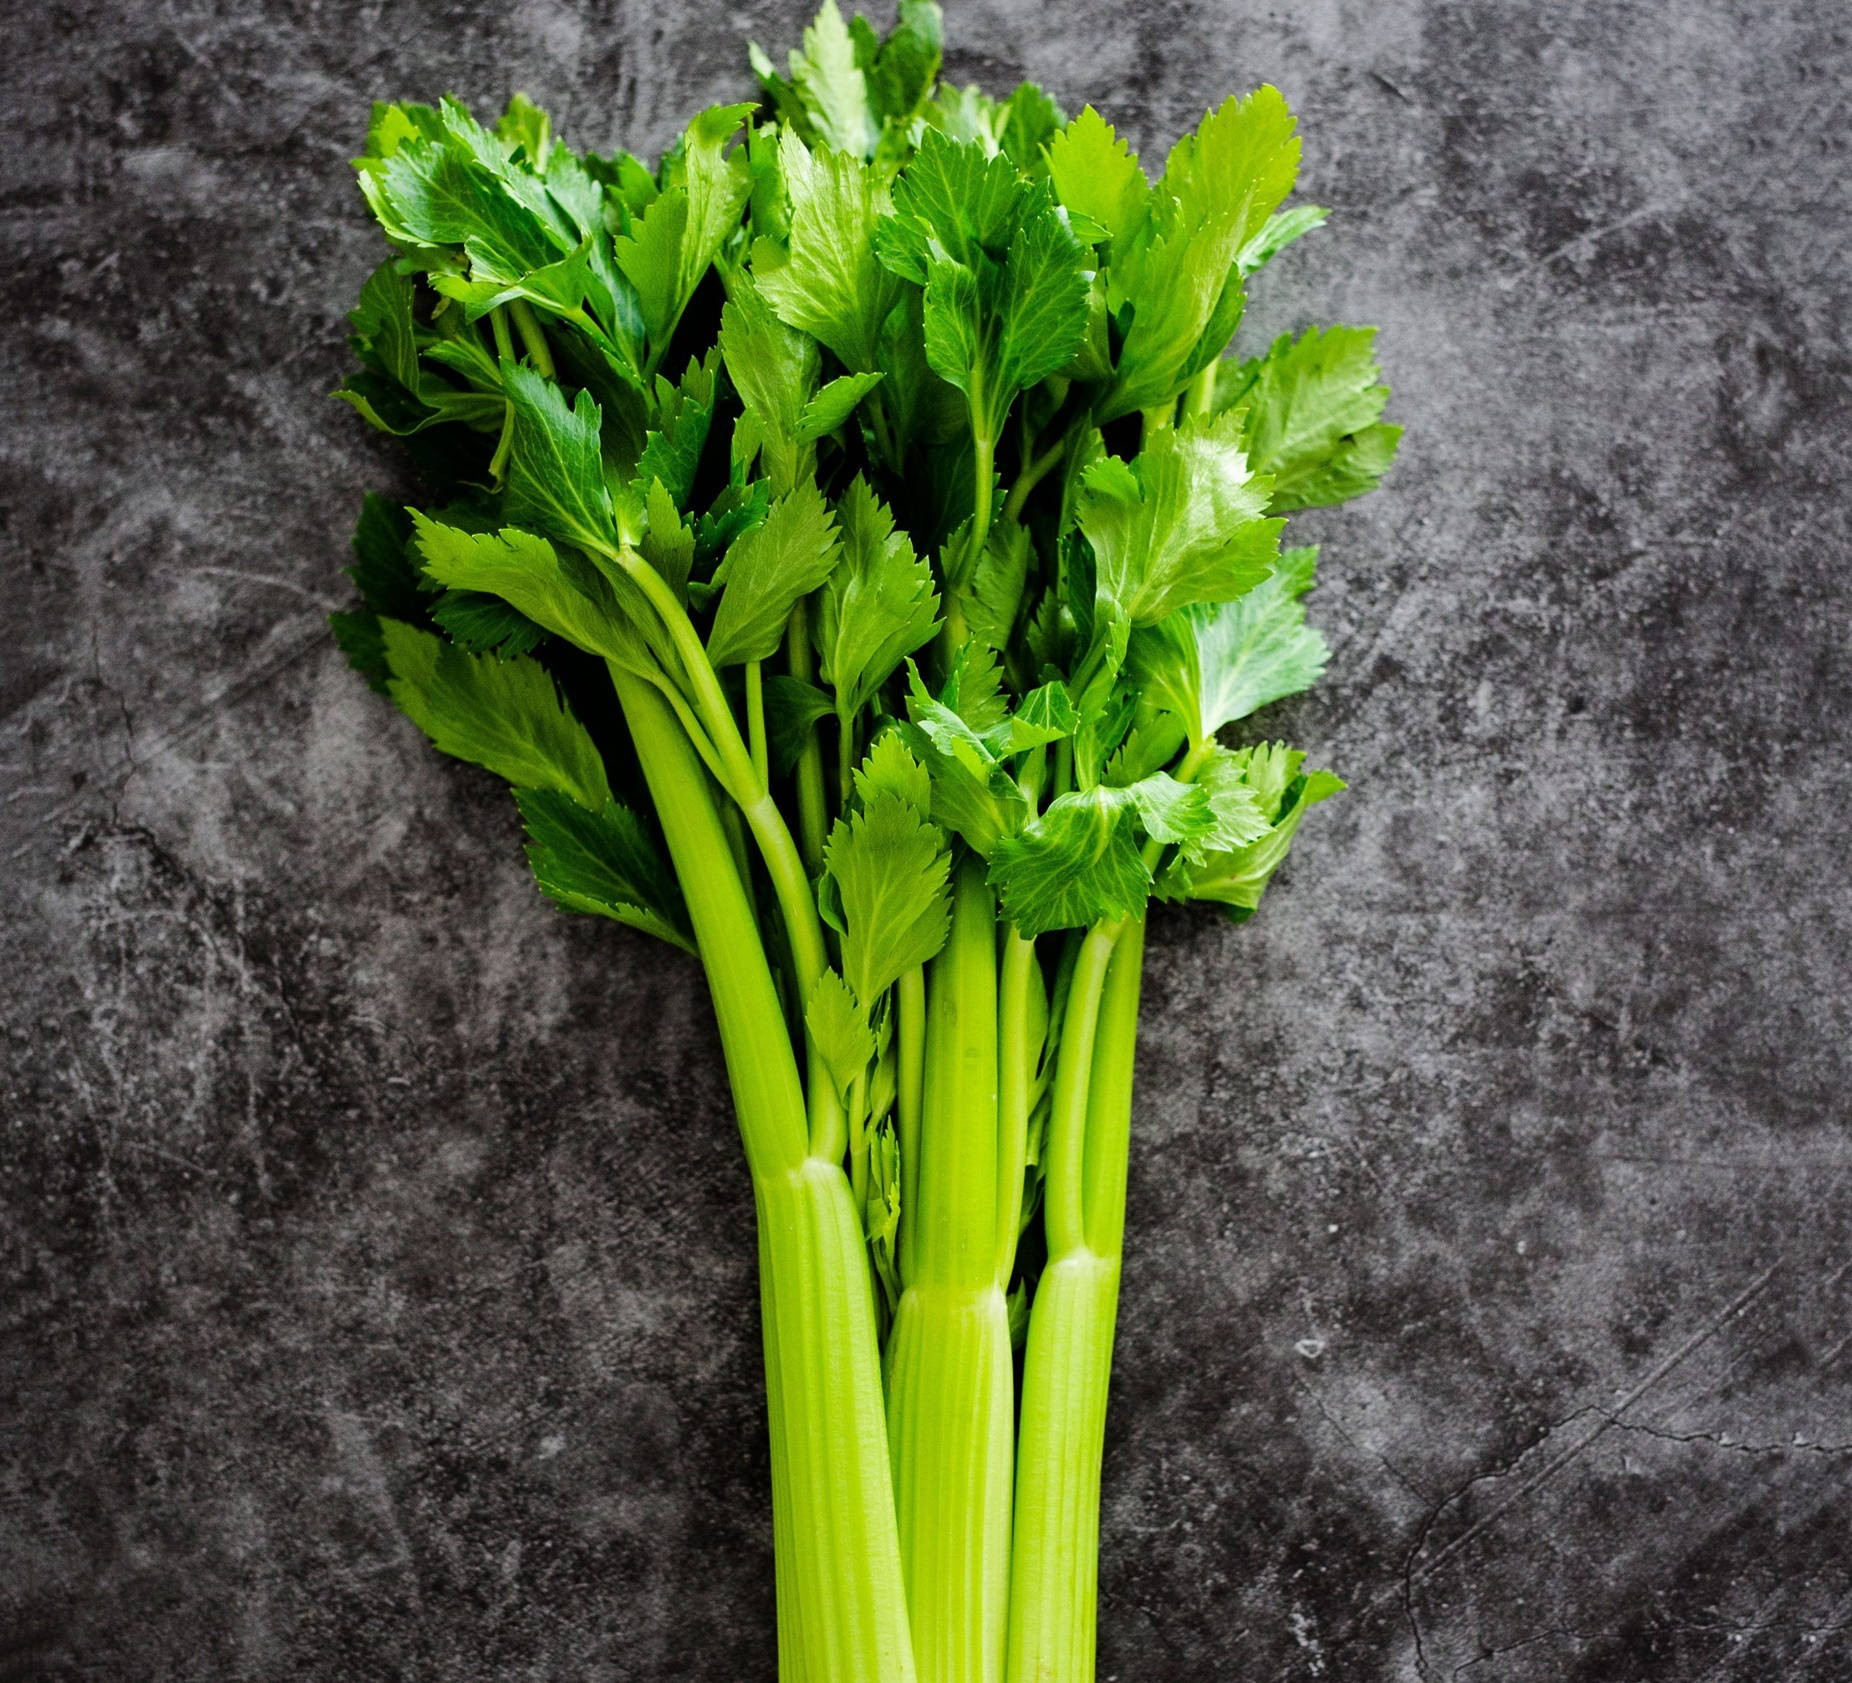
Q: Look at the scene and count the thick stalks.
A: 3